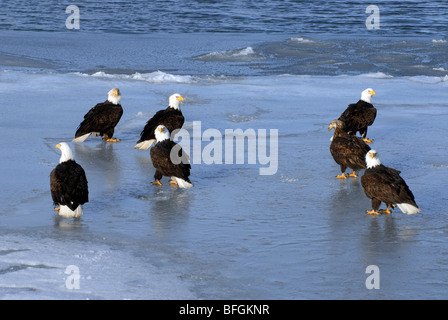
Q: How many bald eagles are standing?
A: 7